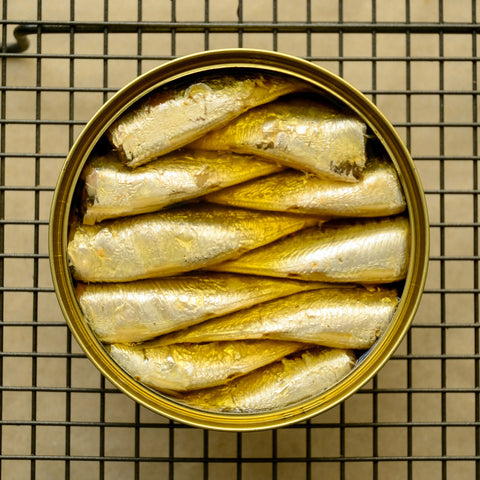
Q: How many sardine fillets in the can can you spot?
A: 10